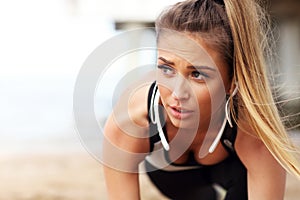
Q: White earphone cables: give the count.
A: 2